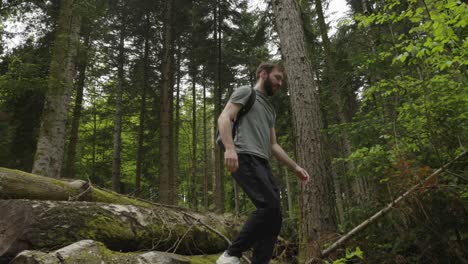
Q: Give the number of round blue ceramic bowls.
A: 0